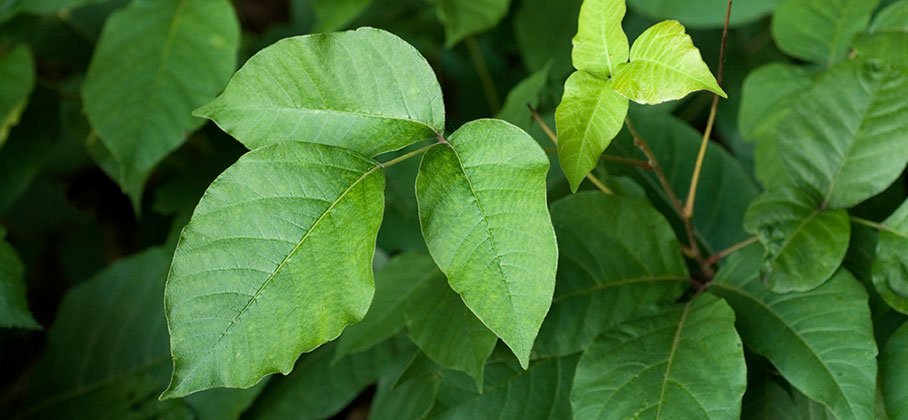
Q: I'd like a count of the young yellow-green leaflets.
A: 3